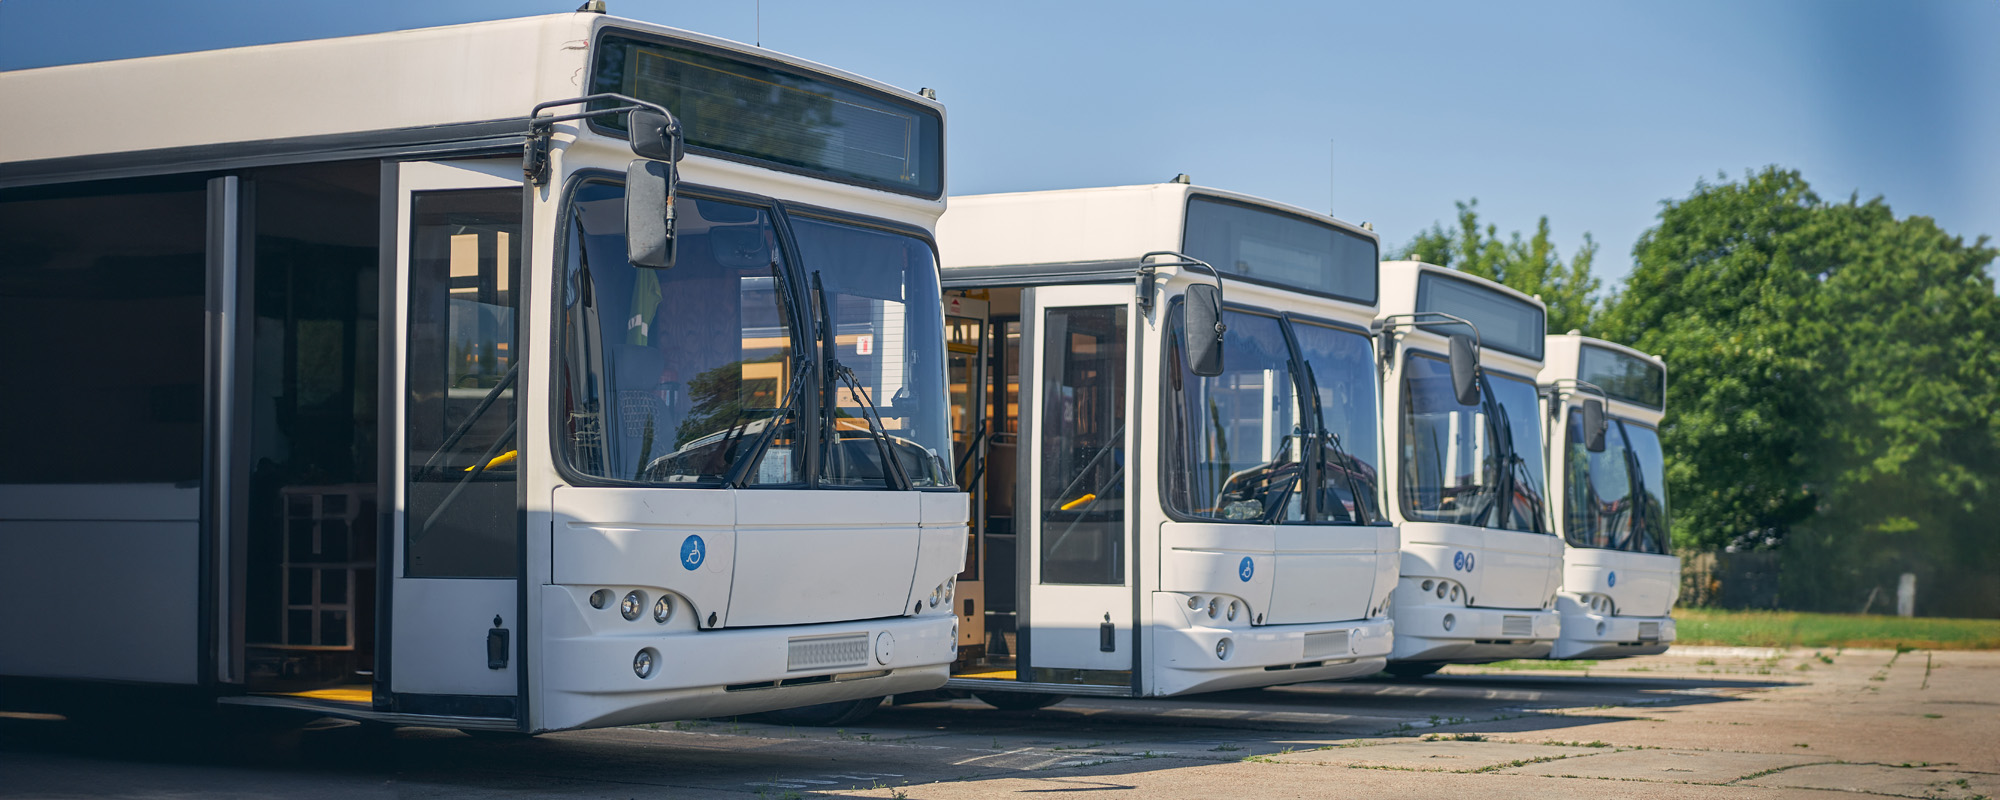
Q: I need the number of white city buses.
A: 4